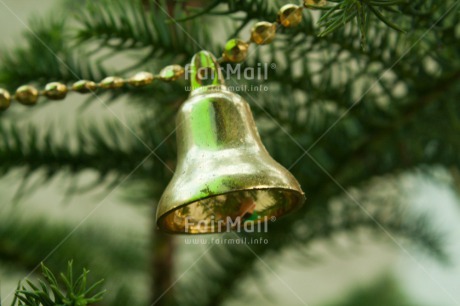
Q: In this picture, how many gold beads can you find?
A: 11